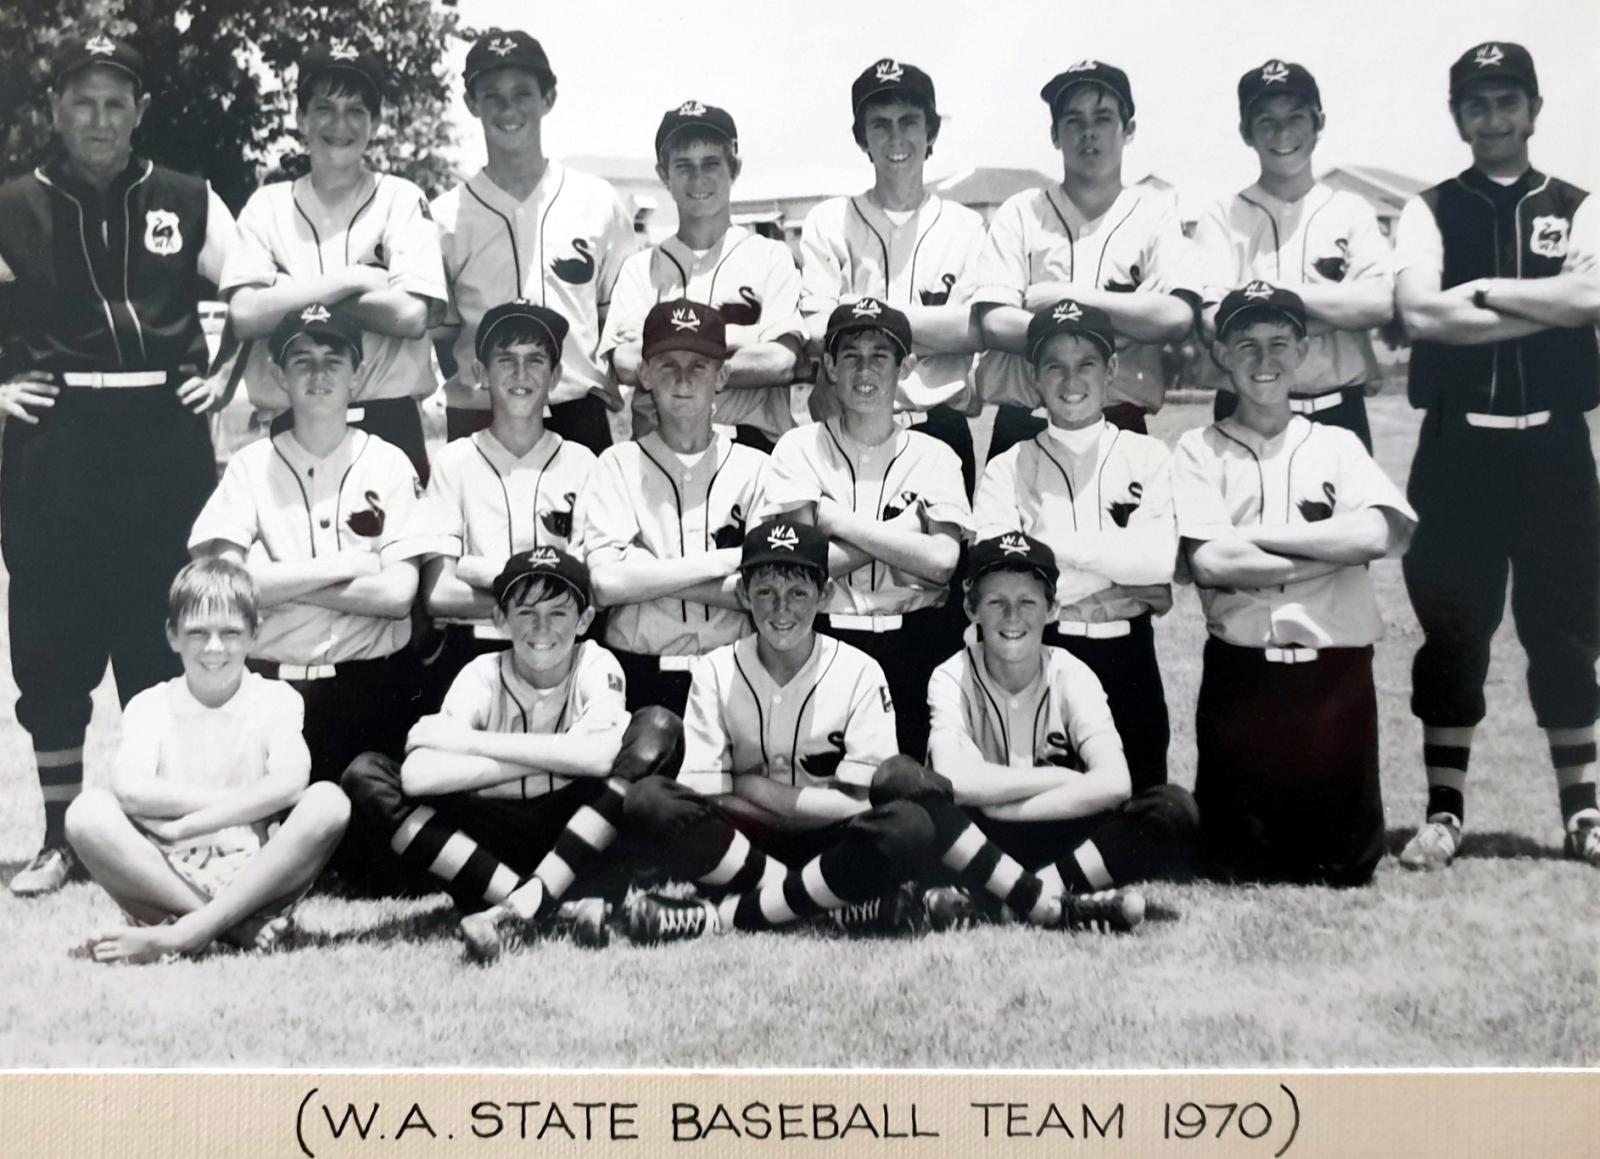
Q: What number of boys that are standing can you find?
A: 6